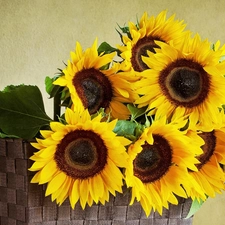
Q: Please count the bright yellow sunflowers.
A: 6